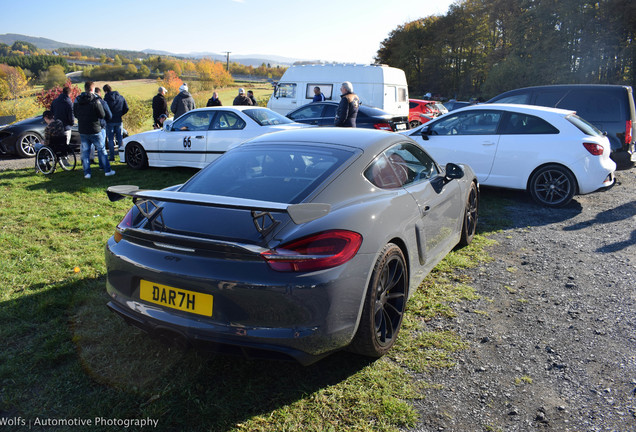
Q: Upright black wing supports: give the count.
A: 2